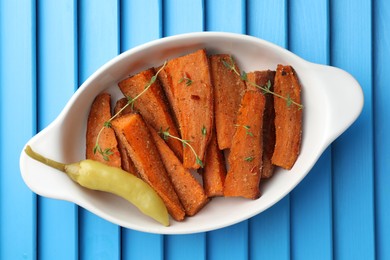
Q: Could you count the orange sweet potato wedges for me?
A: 11